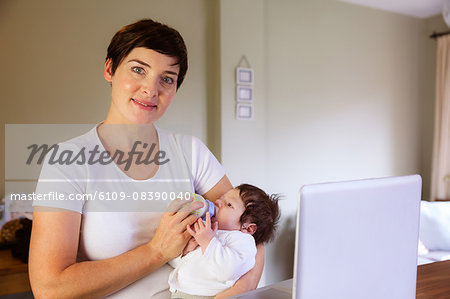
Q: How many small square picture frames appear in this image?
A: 3